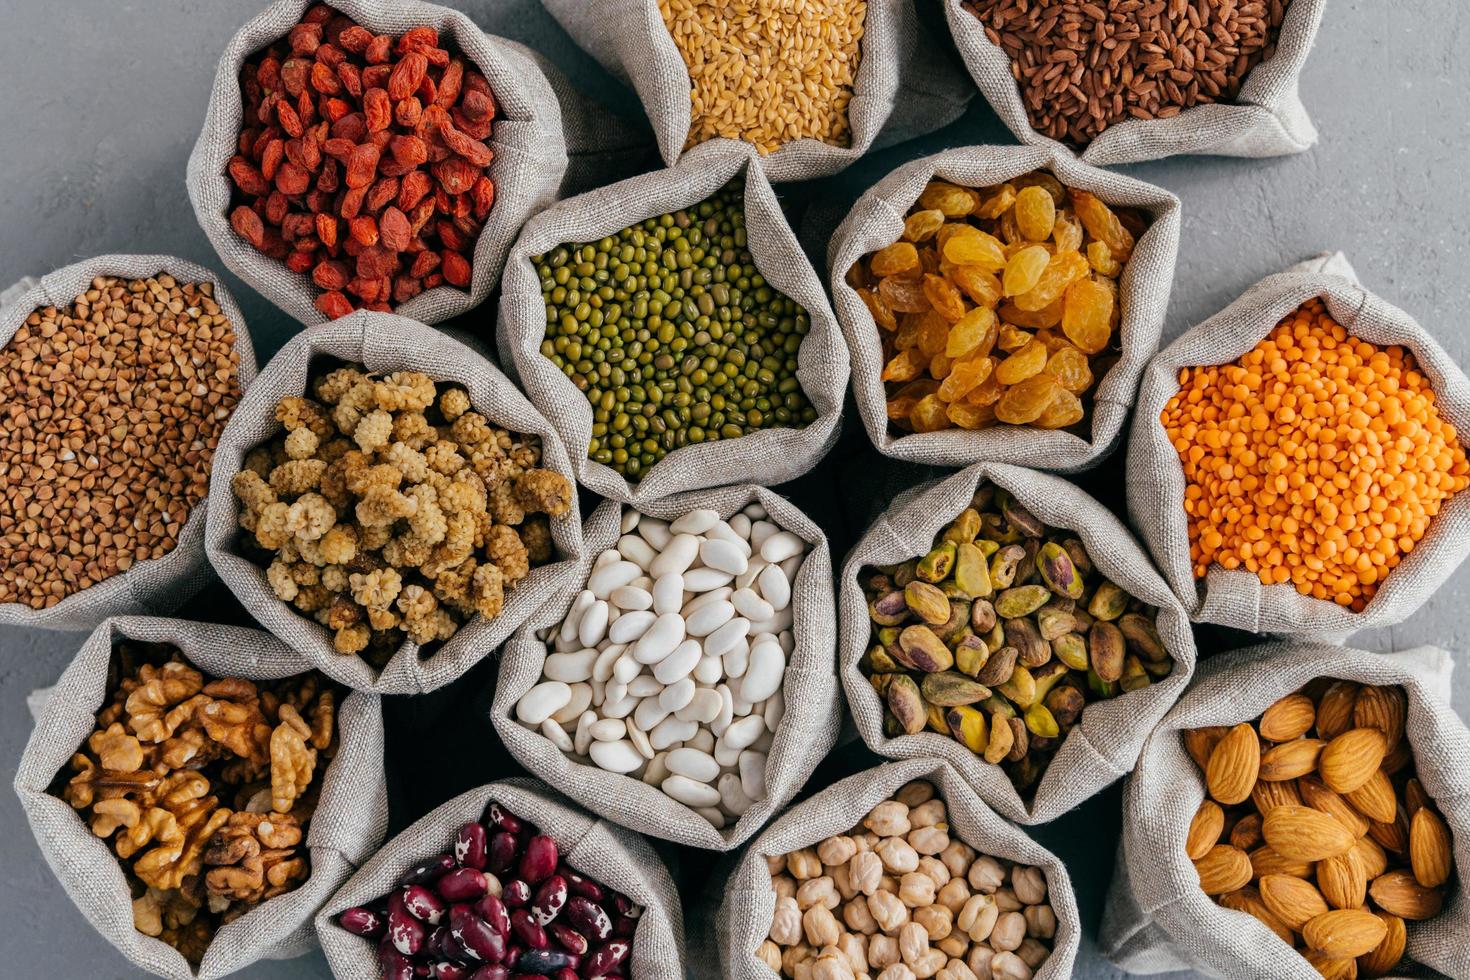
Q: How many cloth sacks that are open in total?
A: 14